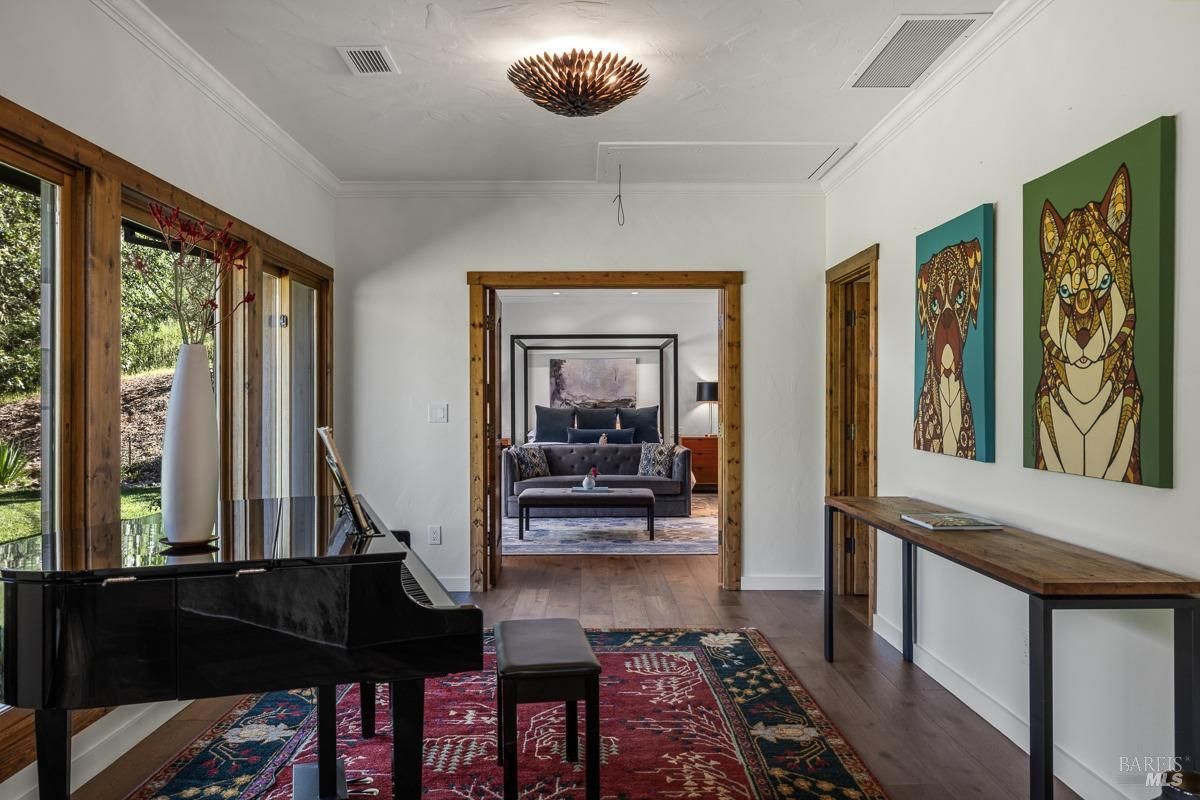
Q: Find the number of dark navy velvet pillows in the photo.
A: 4